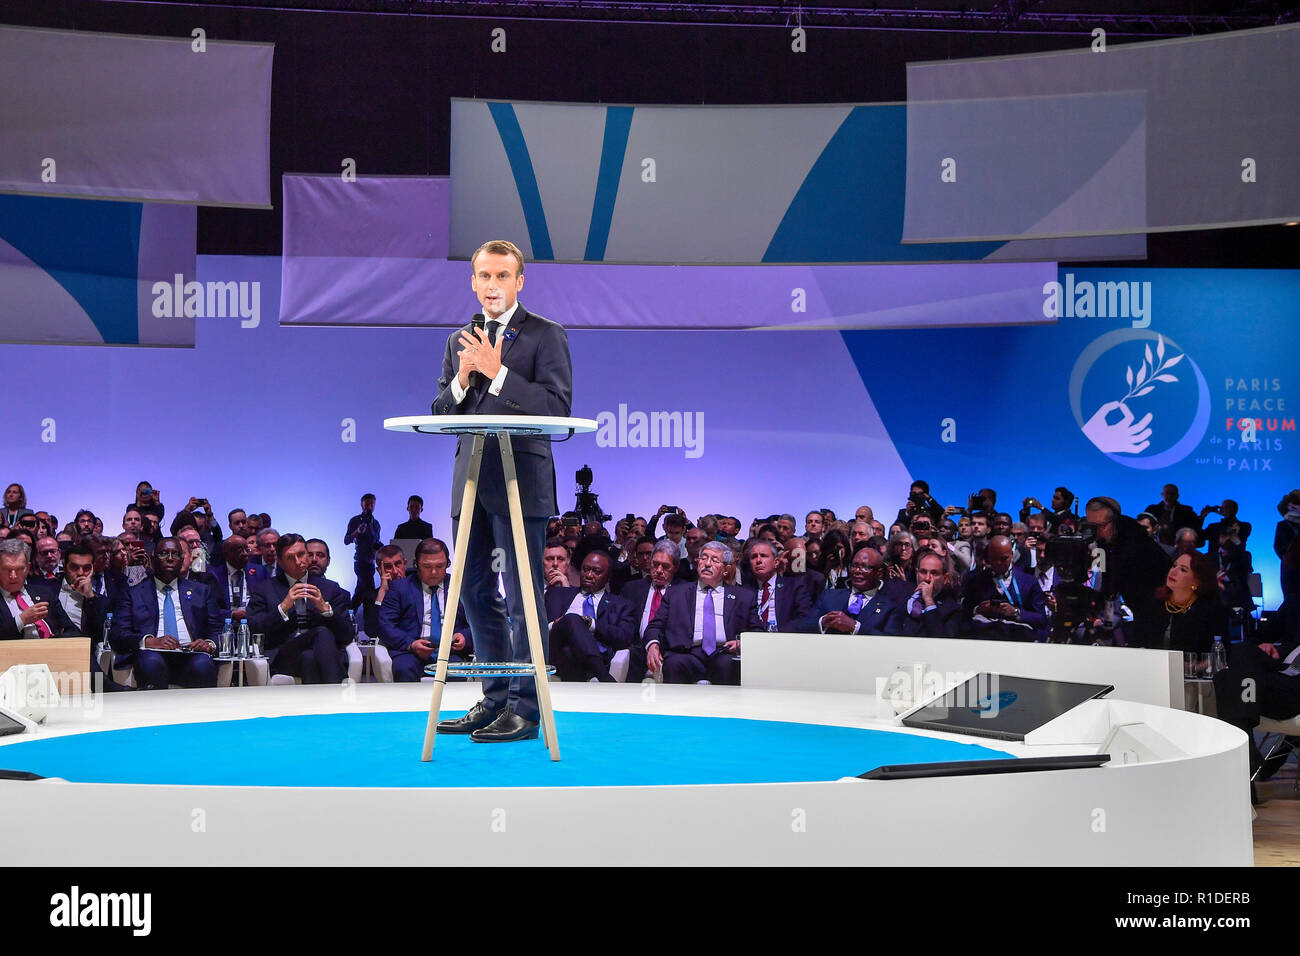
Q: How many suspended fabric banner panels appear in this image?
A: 5